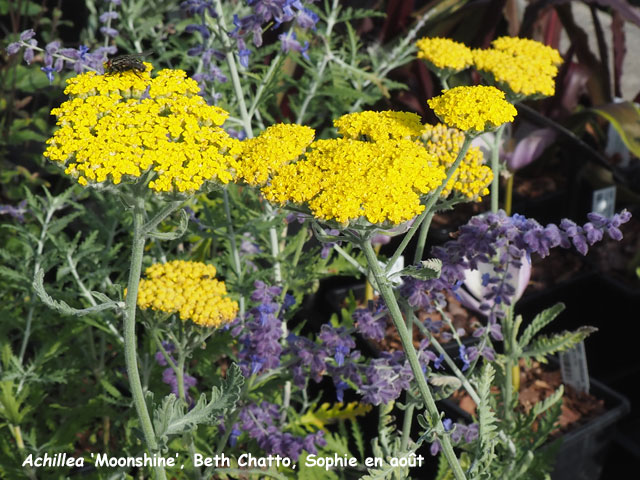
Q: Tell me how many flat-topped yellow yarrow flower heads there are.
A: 9